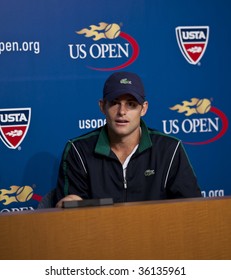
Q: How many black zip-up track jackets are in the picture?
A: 1